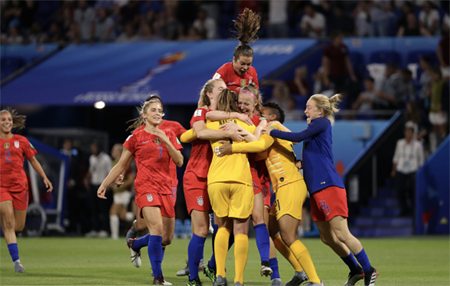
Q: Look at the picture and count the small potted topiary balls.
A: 0